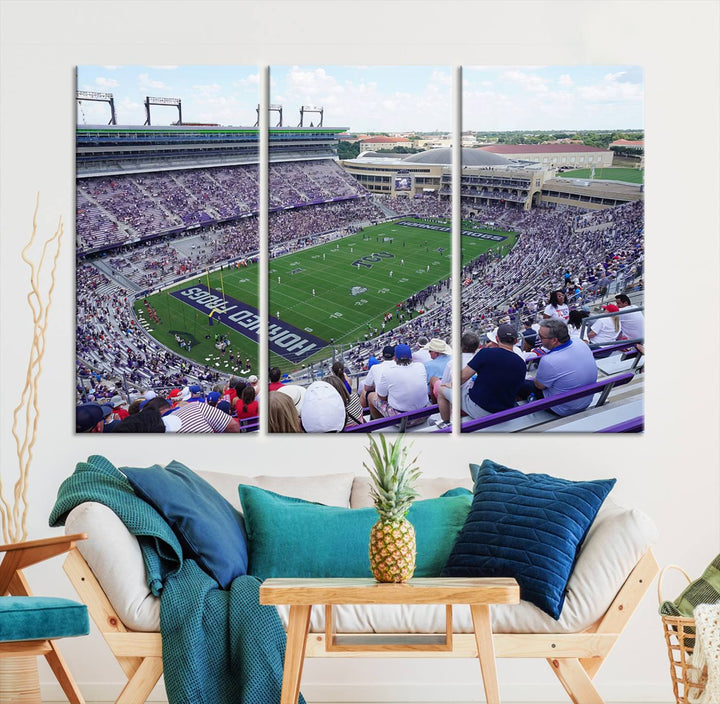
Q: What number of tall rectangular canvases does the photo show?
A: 3